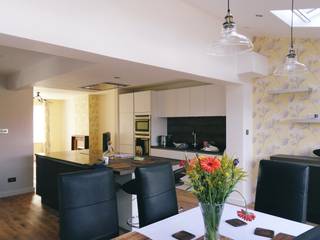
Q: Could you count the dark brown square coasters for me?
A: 3